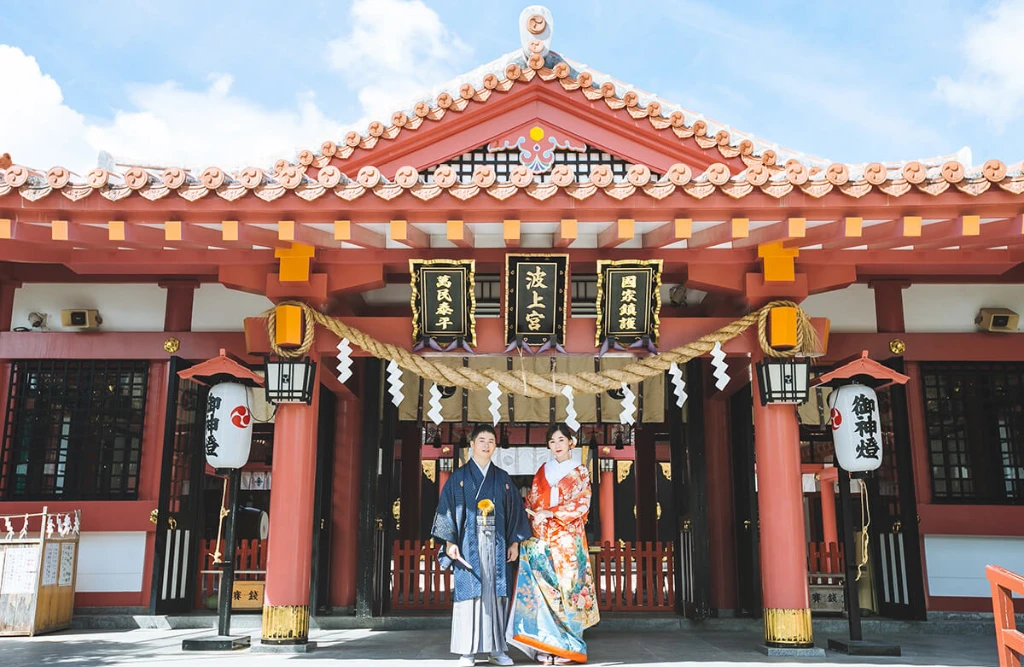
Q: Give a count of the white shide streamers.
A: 8